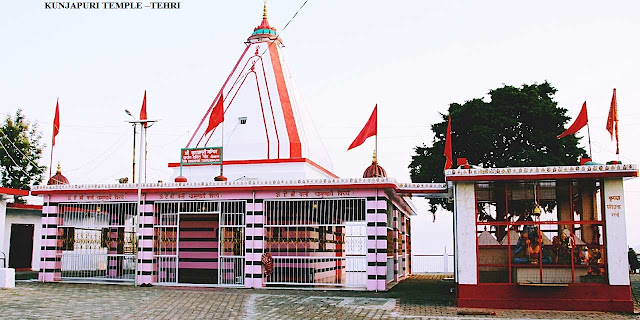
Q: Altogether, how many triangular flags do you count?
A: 7